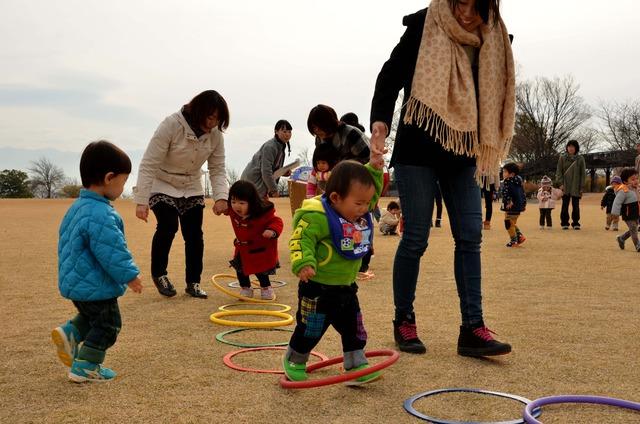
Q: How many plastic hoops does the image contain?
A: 9